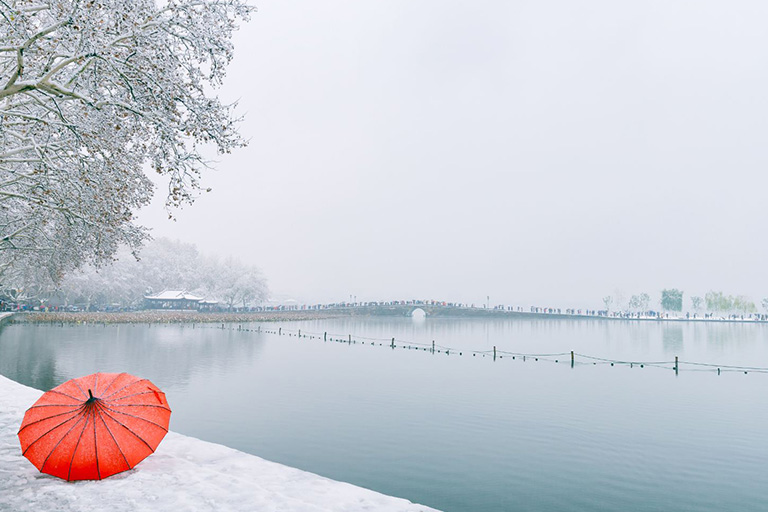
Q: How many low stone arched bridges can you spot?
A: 1